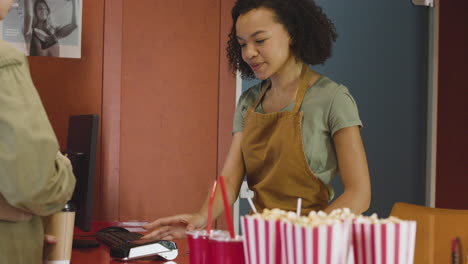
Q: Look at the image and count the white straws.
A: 2